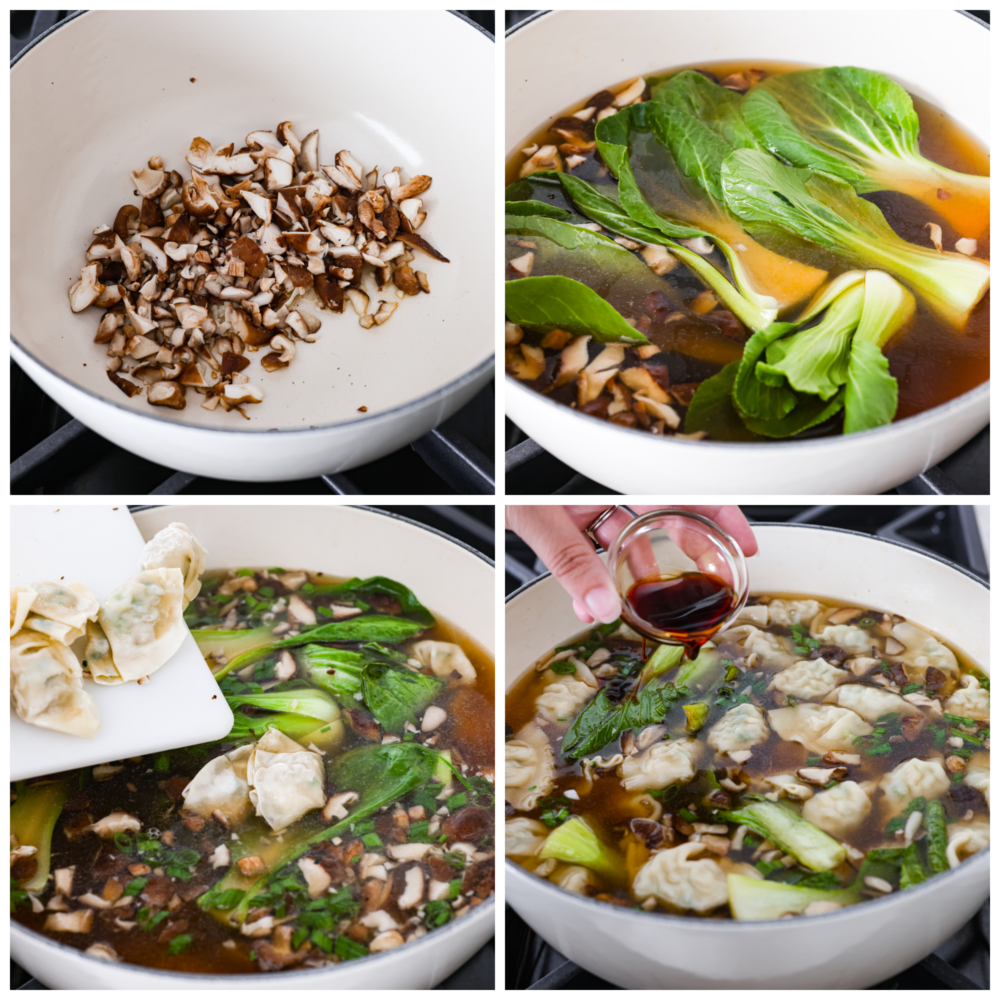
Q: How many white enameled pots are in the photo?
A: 4